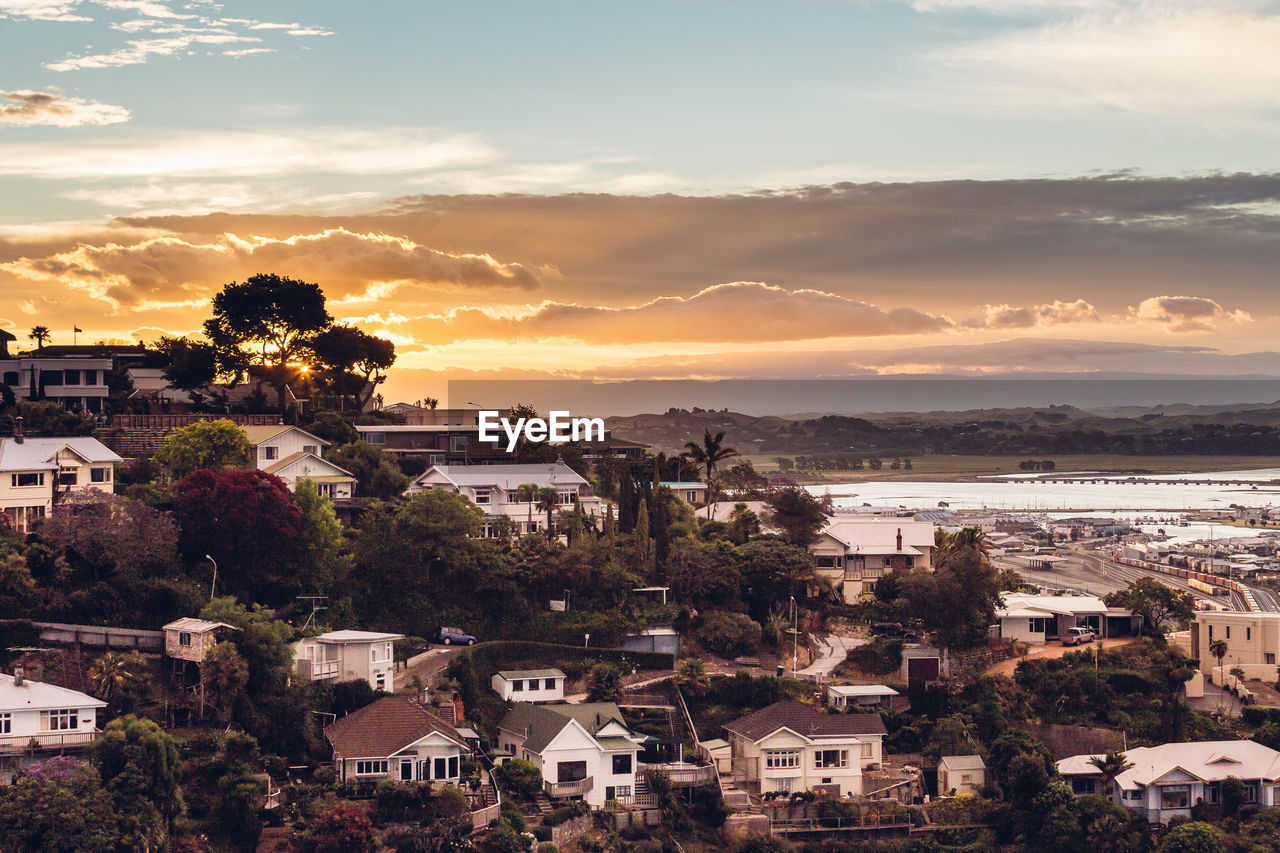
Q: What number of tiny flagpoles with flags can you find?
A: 1